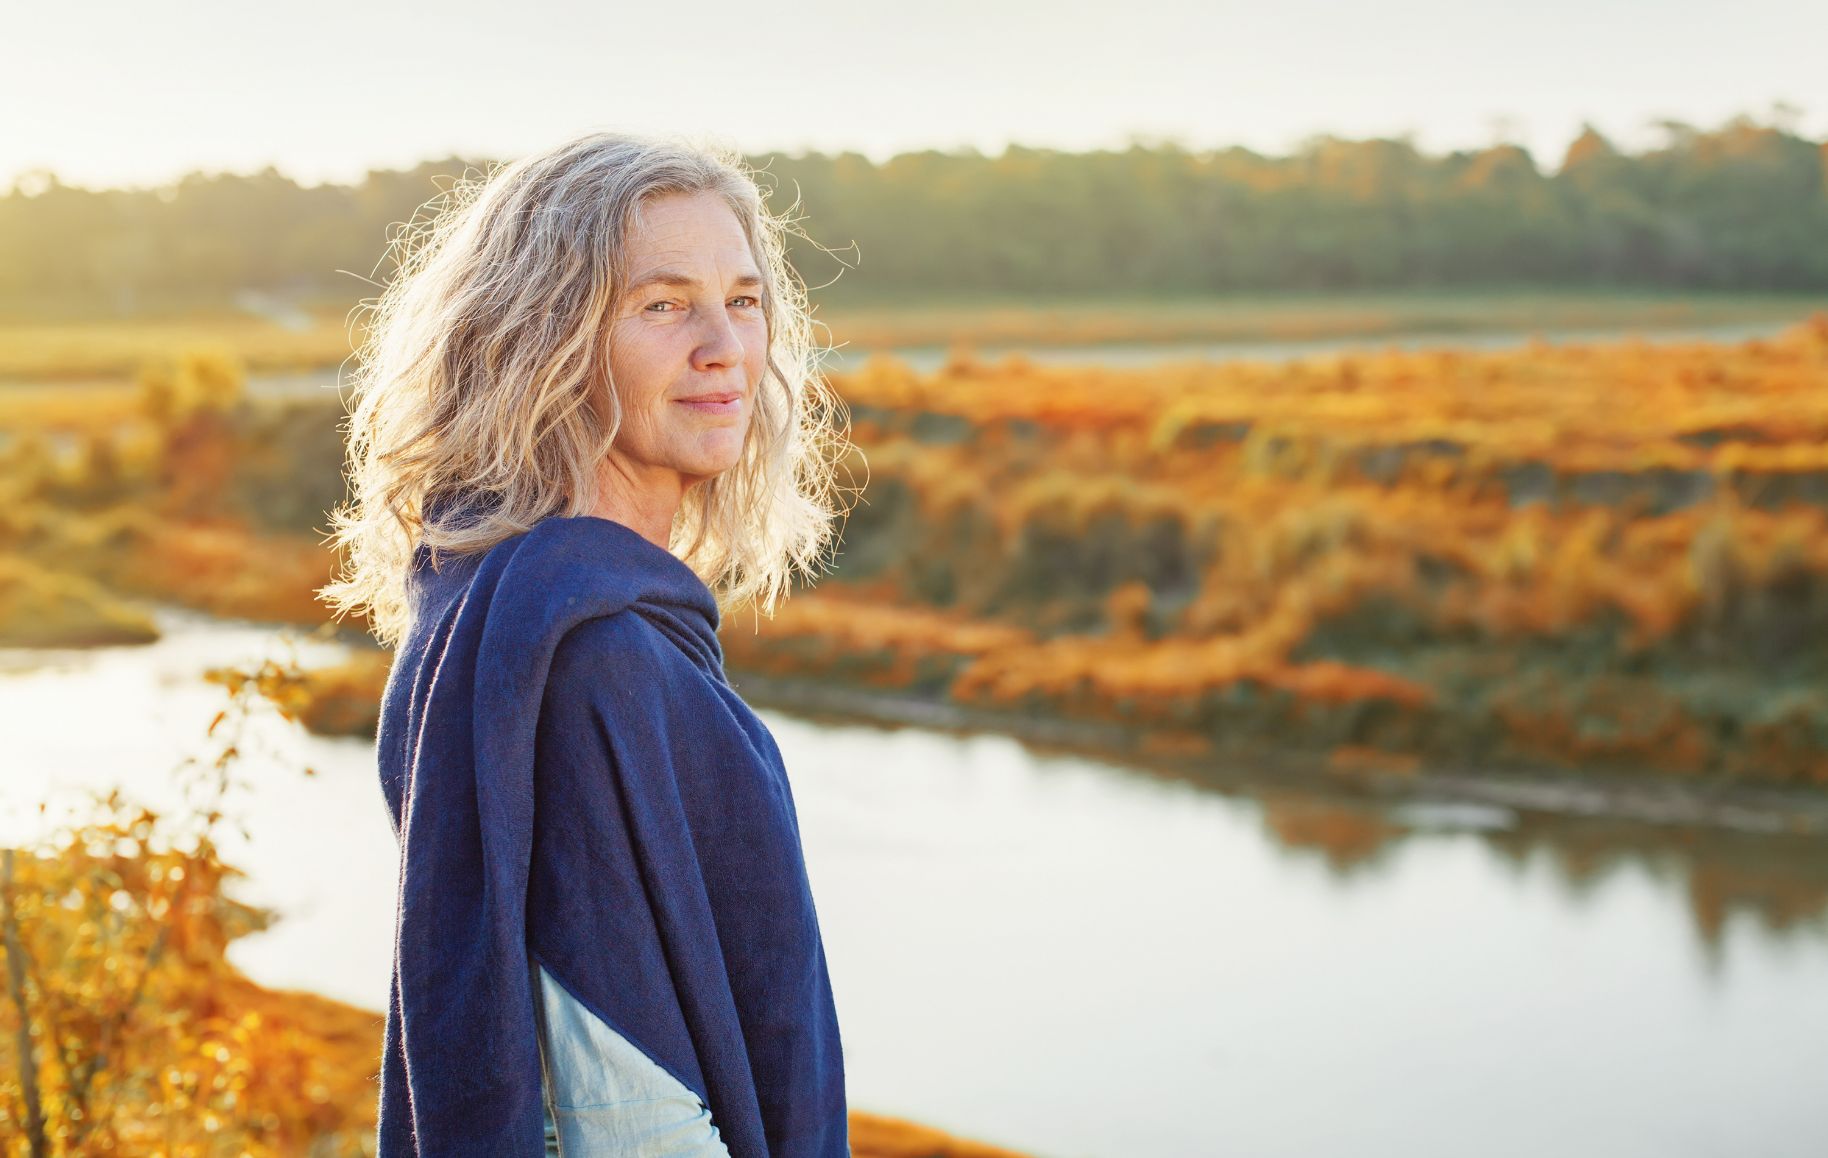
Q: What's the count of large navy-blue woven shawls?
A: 1